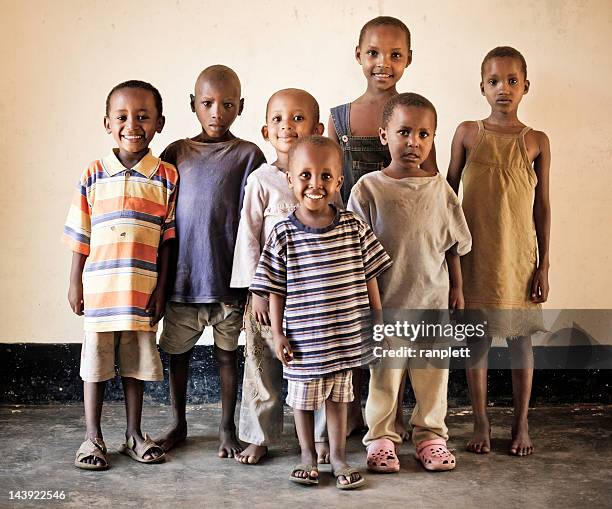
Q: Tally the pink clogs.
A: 2